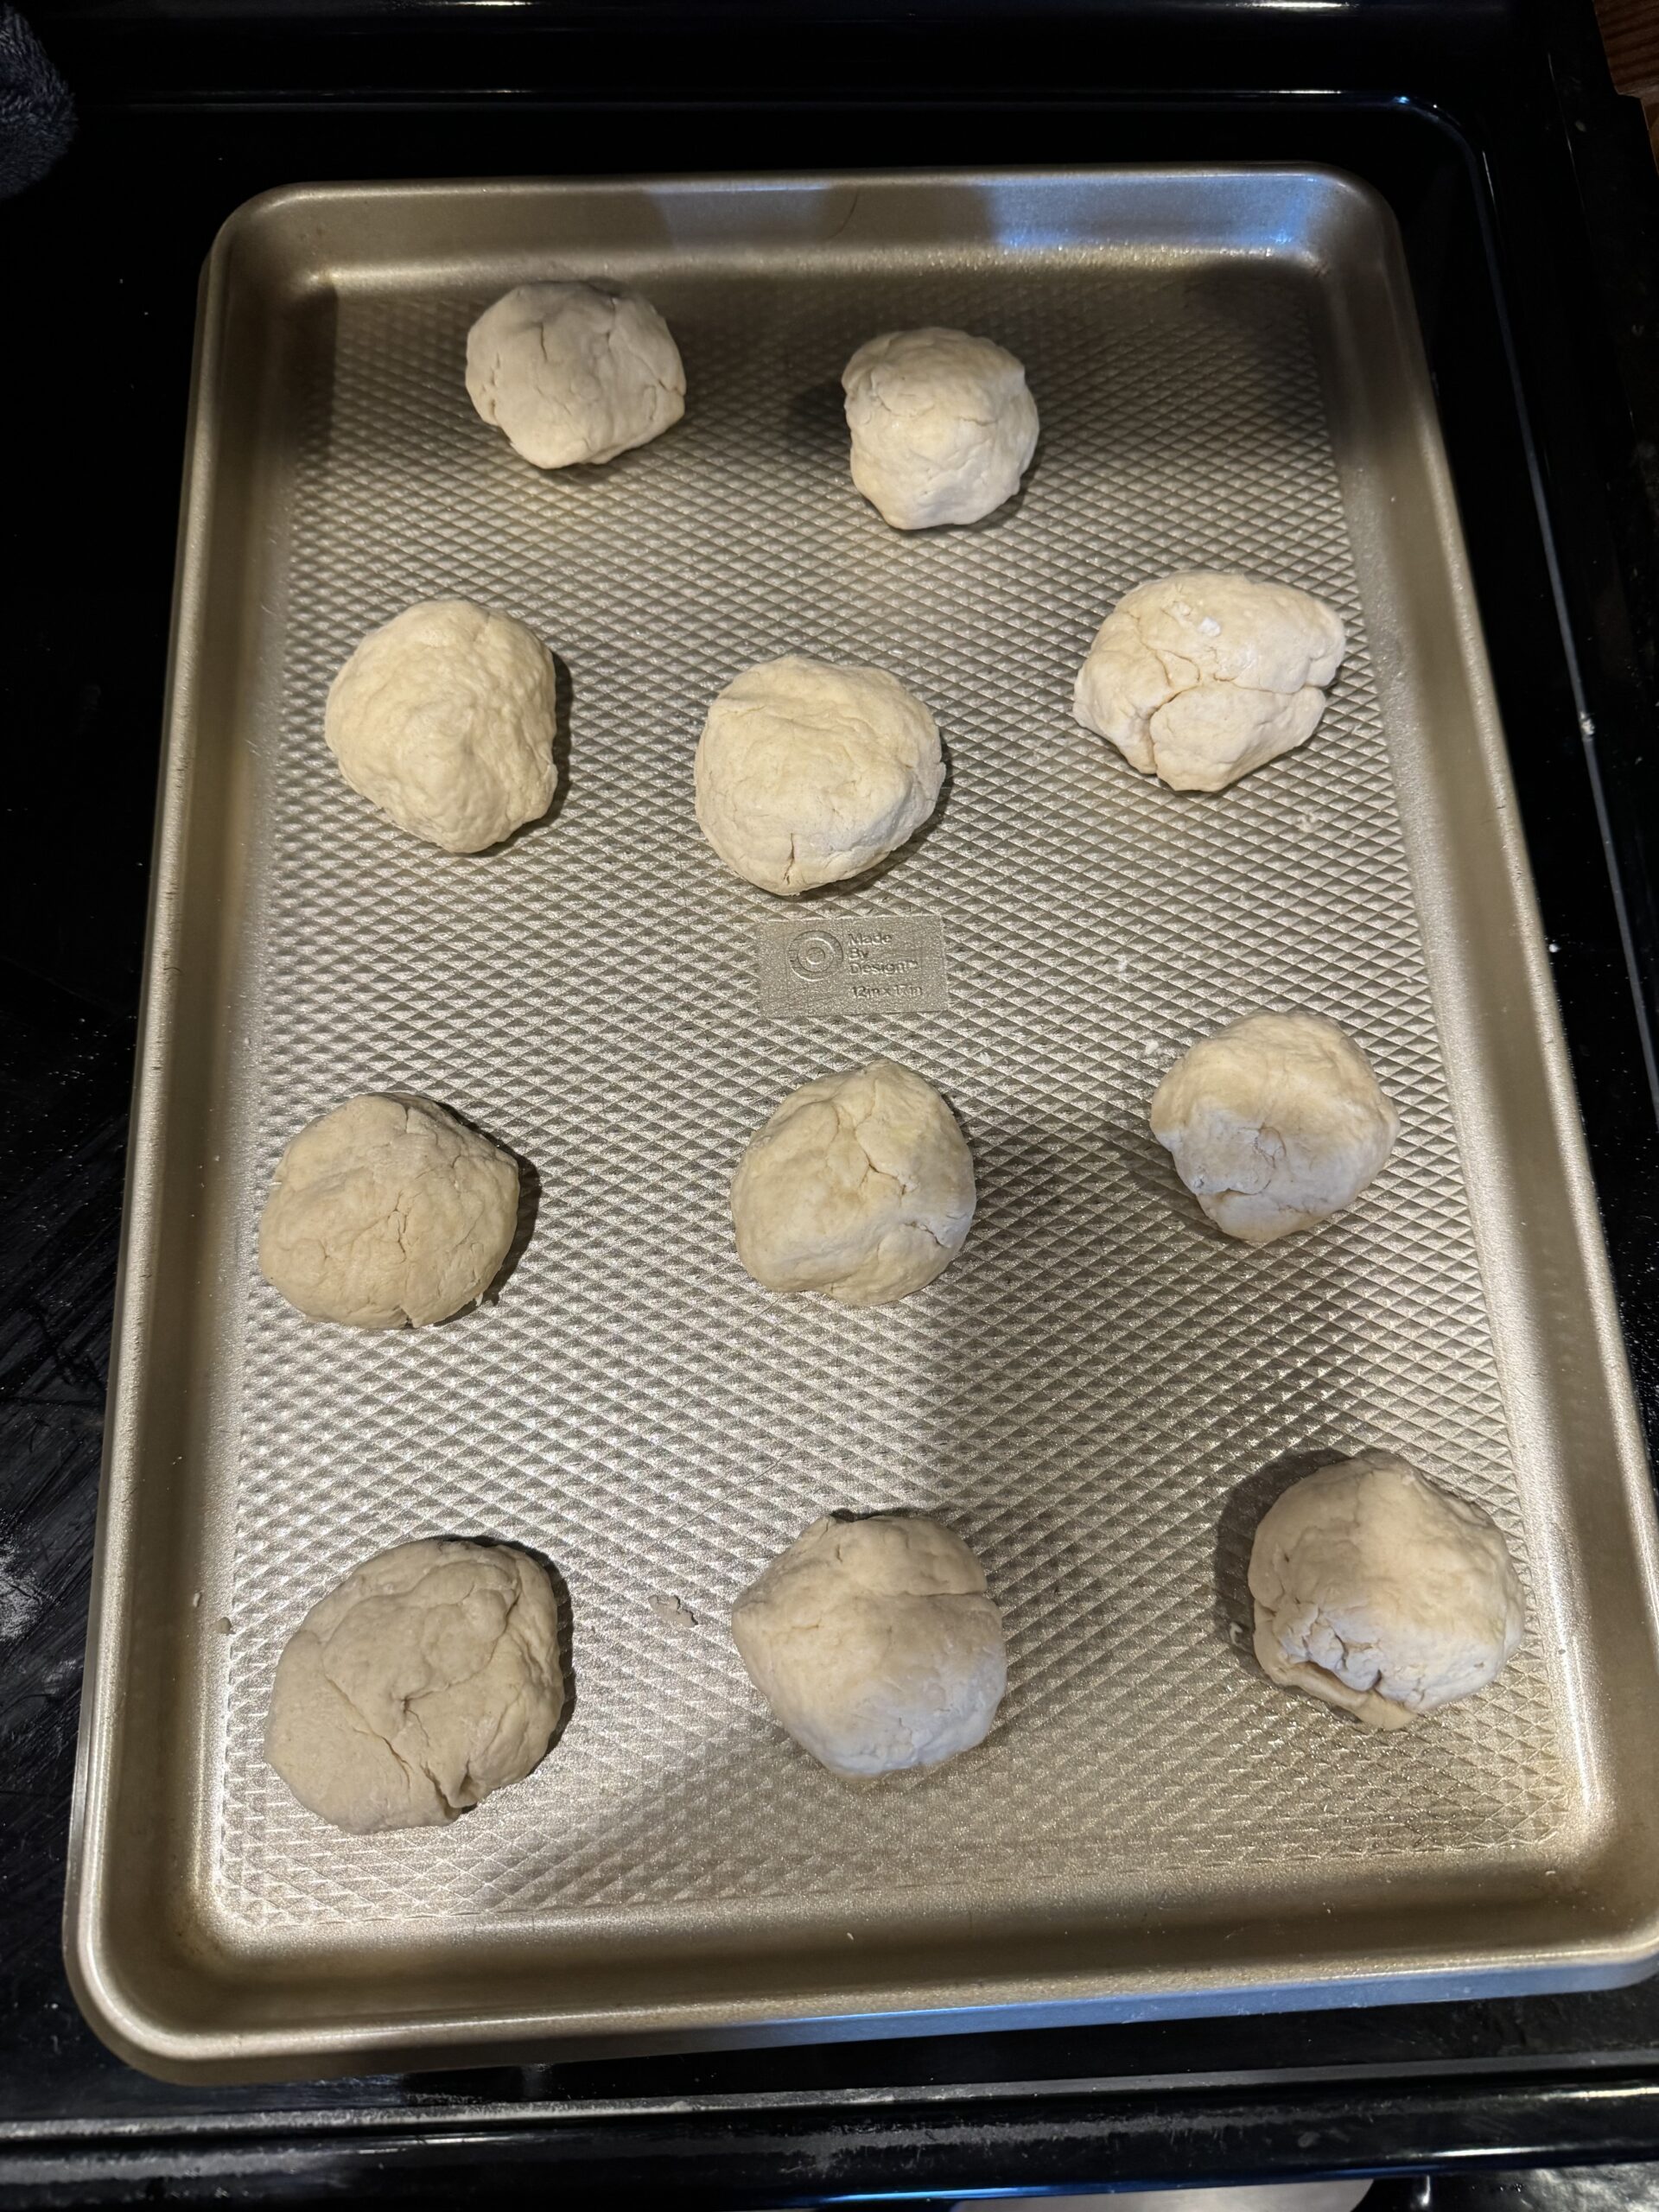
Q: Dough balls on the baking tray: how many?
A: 11